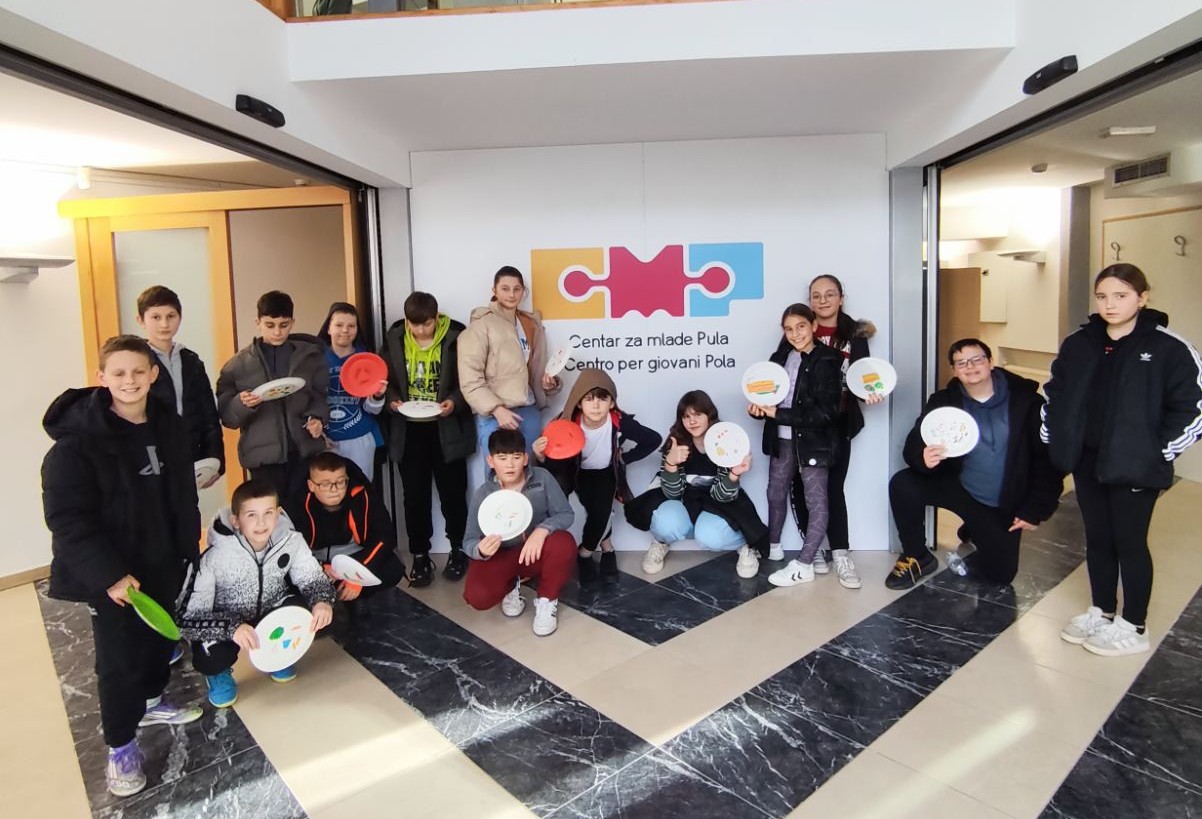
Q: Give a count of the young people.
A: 15